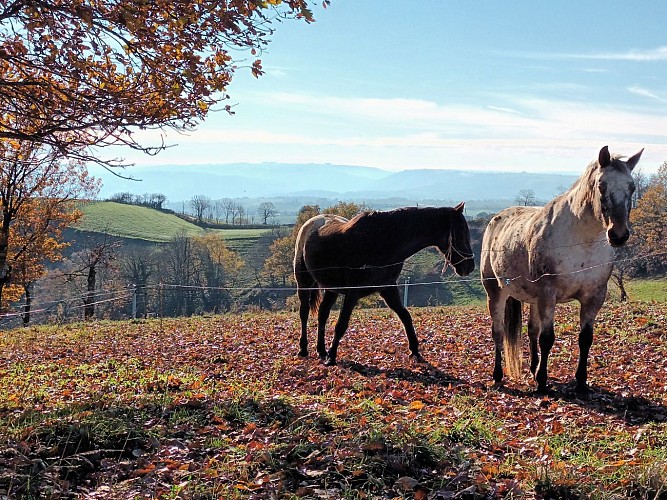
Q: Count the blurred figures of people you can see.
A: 0